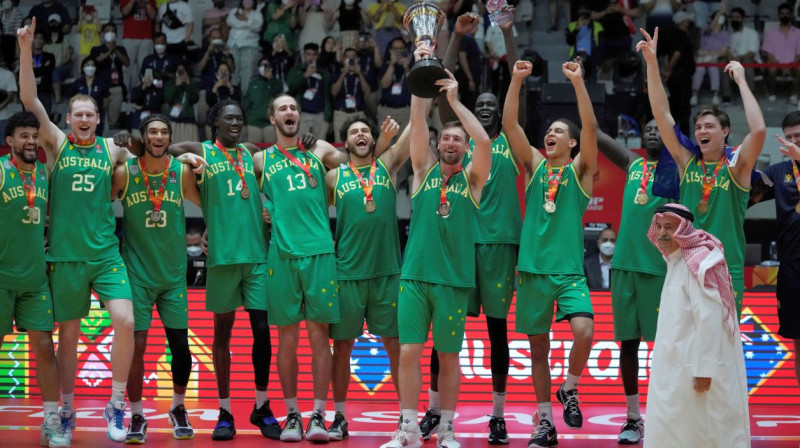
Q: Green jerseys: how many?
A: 11